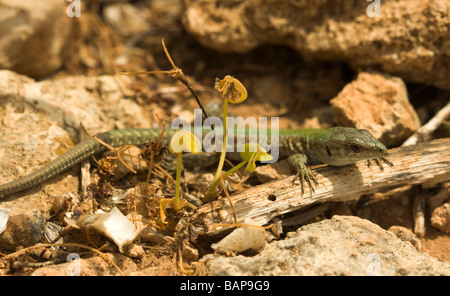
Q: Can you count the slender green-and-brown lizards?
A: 1